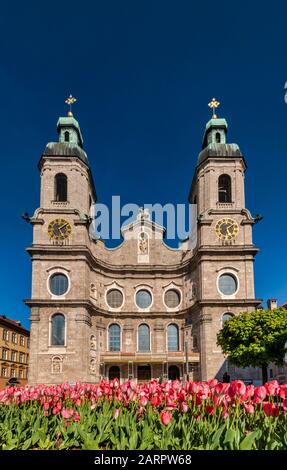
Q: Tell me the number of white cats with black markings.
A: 0